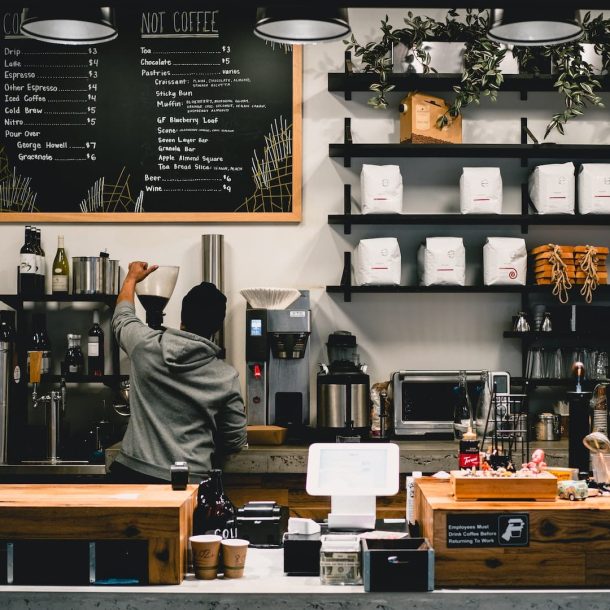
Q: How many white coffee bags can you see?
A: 7